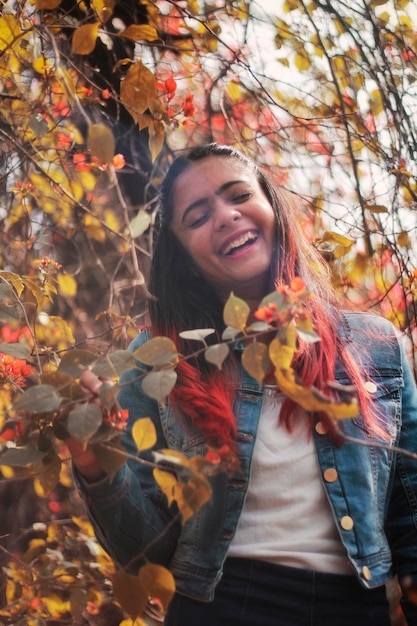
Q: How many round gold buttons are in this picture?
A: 5